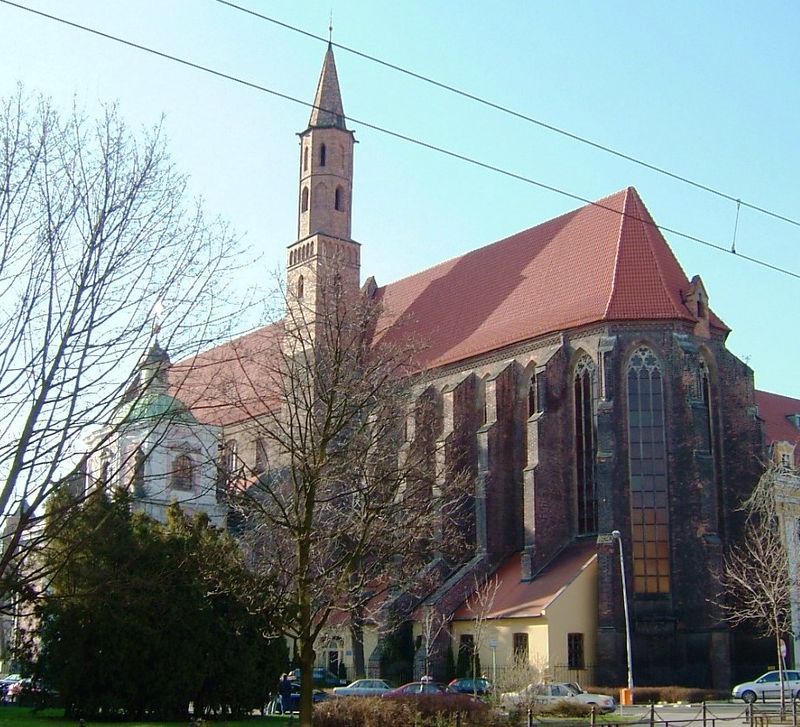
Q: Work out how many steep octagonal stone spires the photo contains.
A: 1